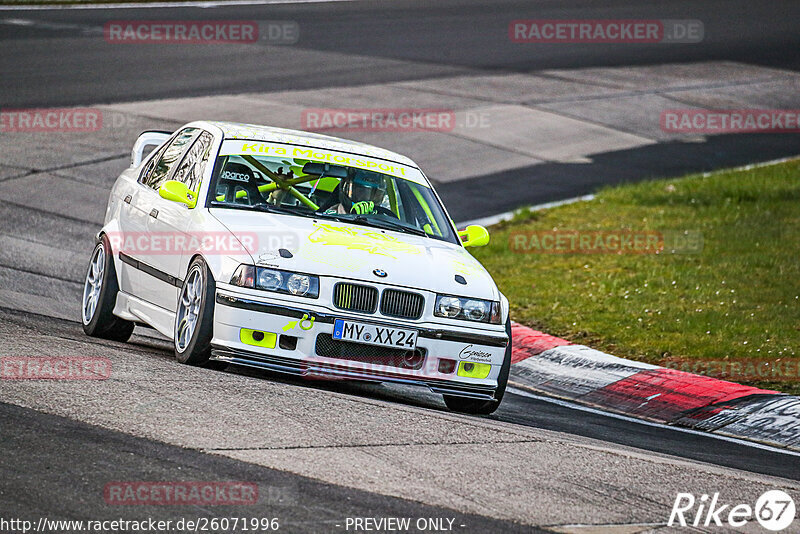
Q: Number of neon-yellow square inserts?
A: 2